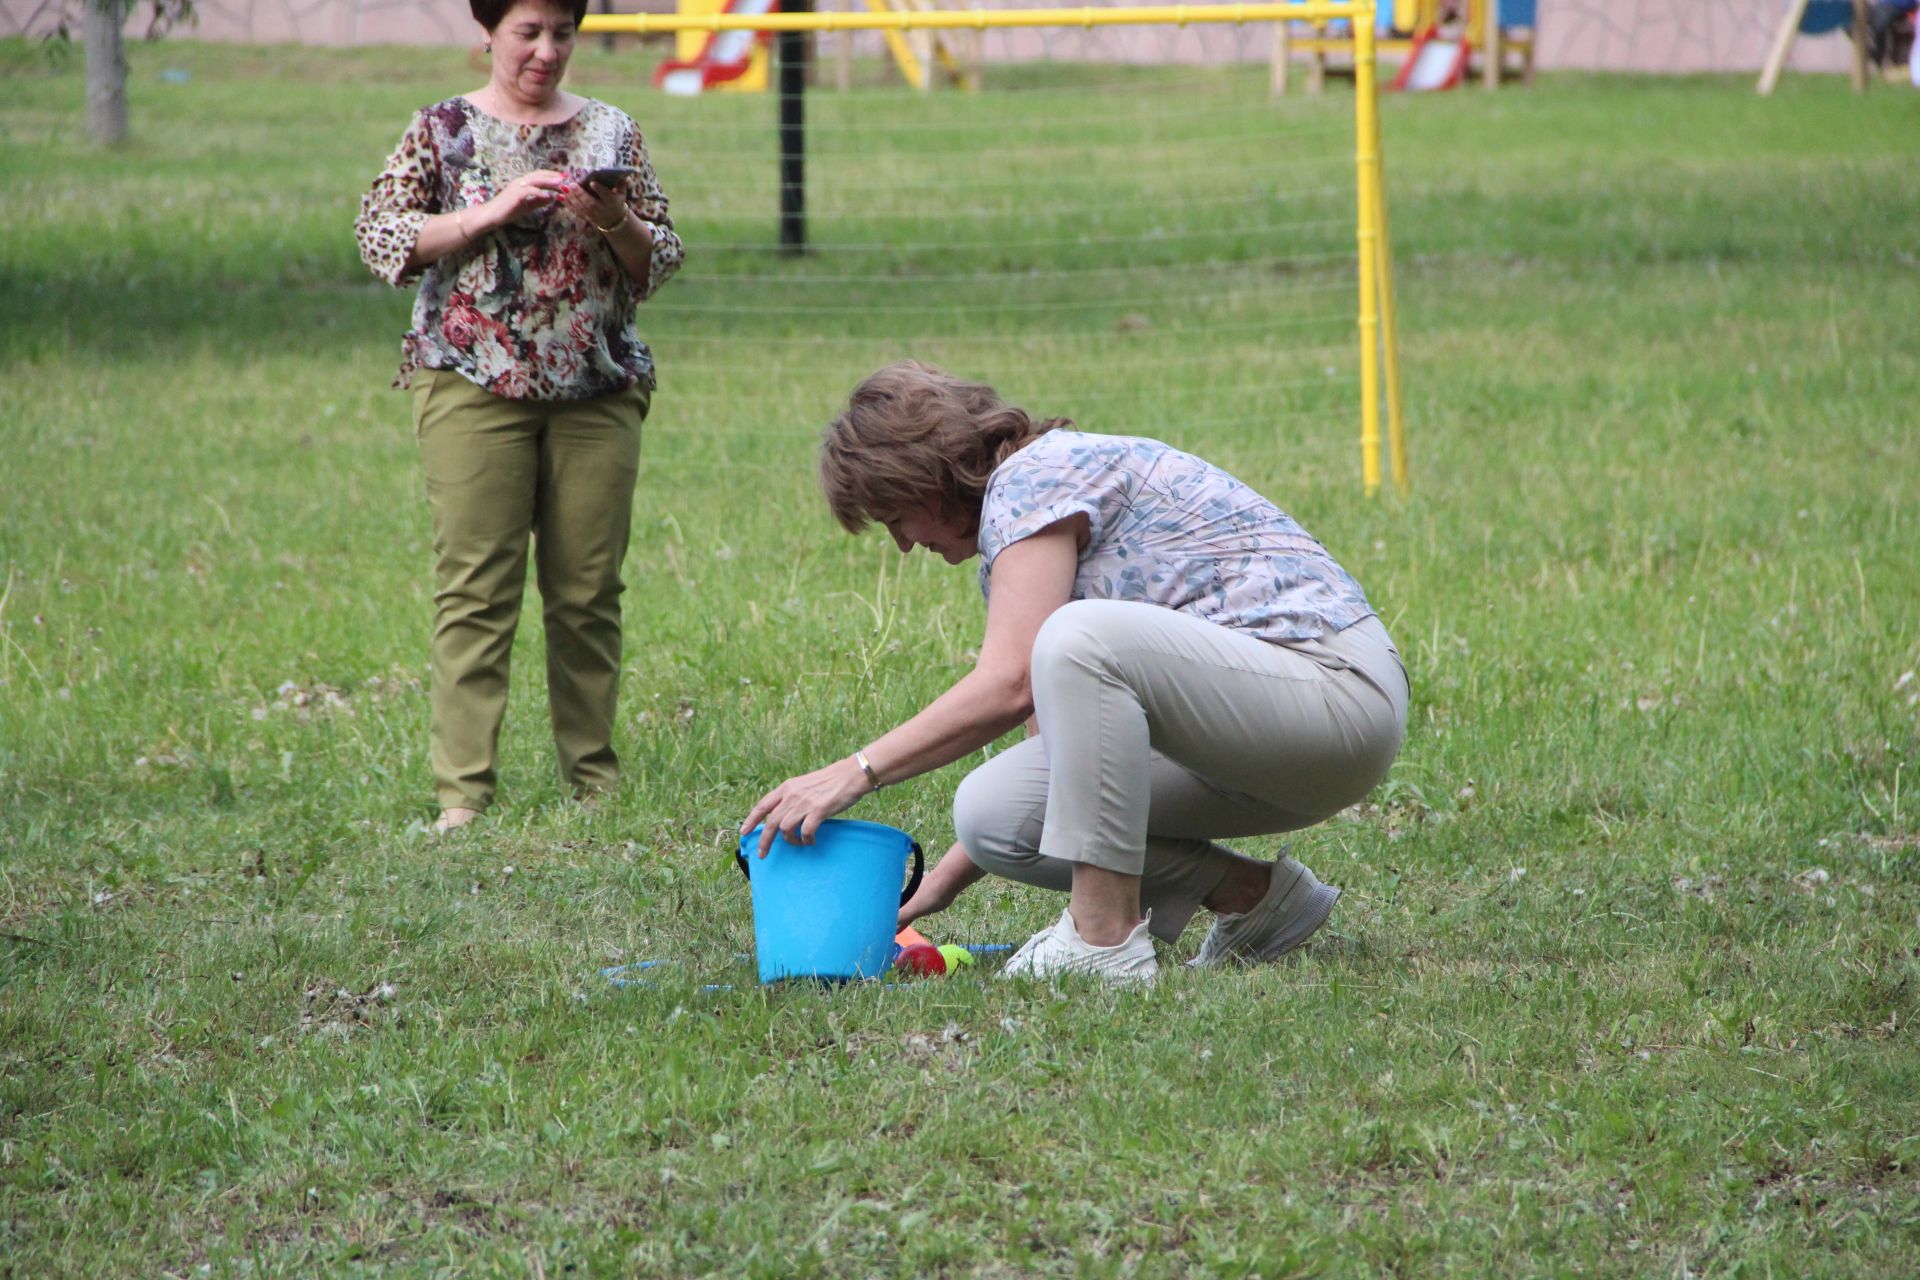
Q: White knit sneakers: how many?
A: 2